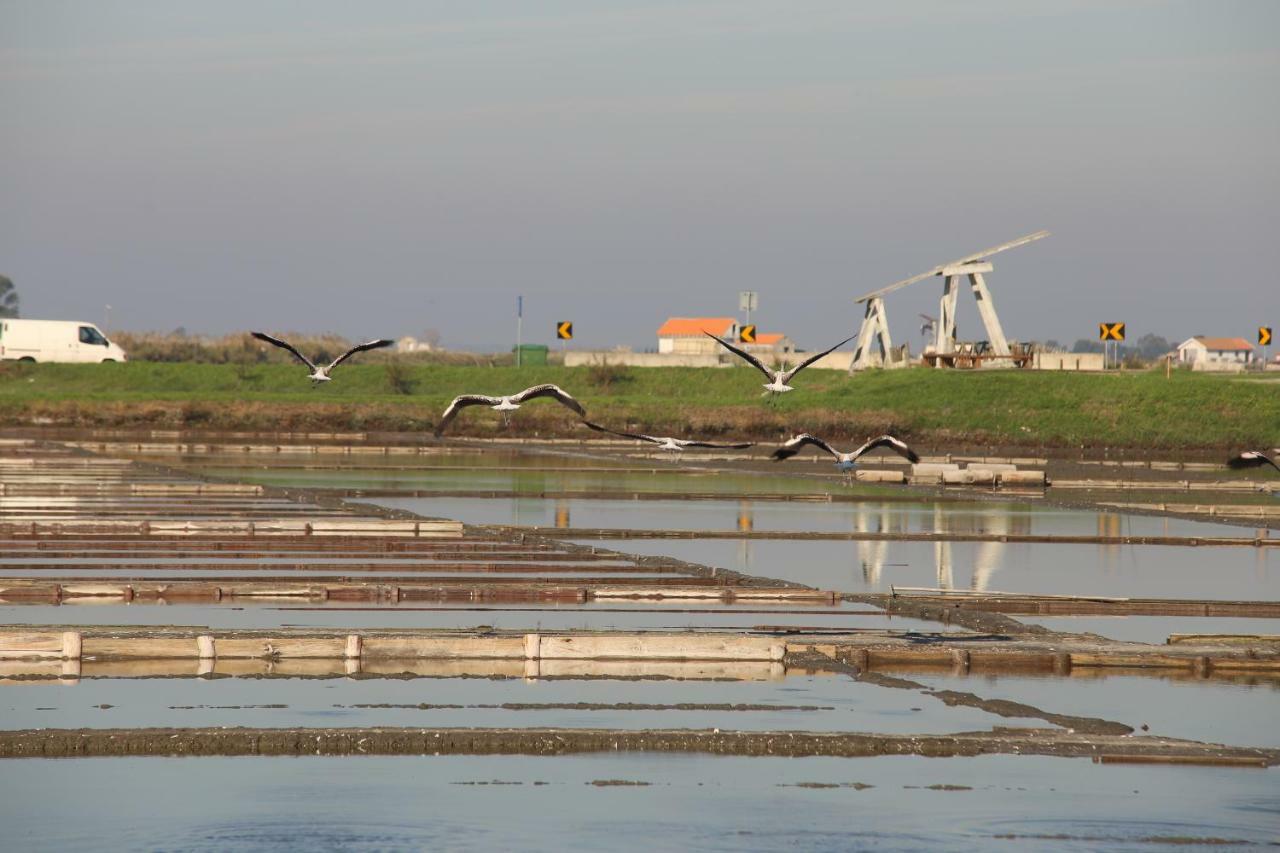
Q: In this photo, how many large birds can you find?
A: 6